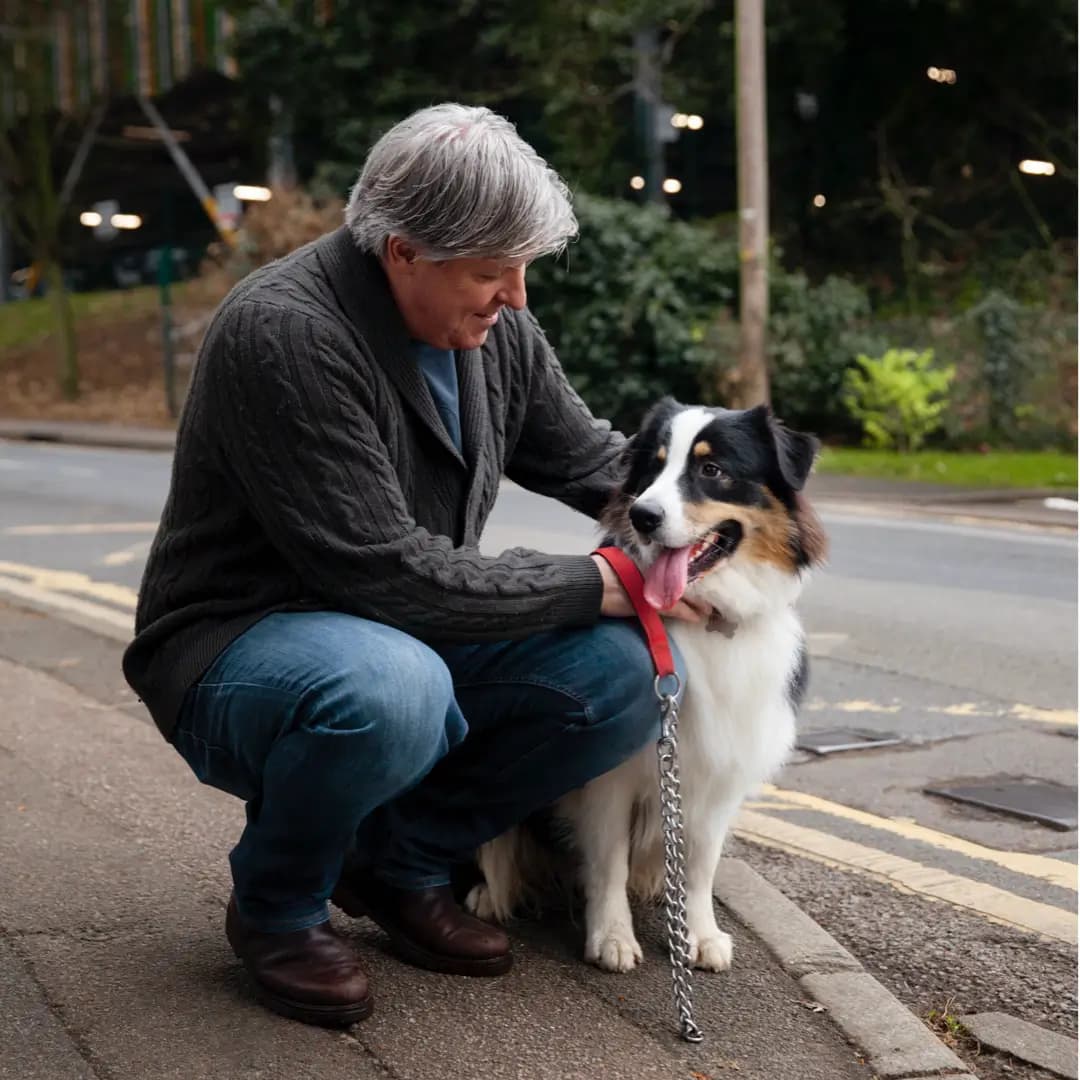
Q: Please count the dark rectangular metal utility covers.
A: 2